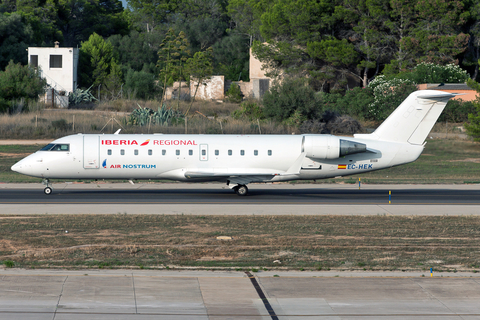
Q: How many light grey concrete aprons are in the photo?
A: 1